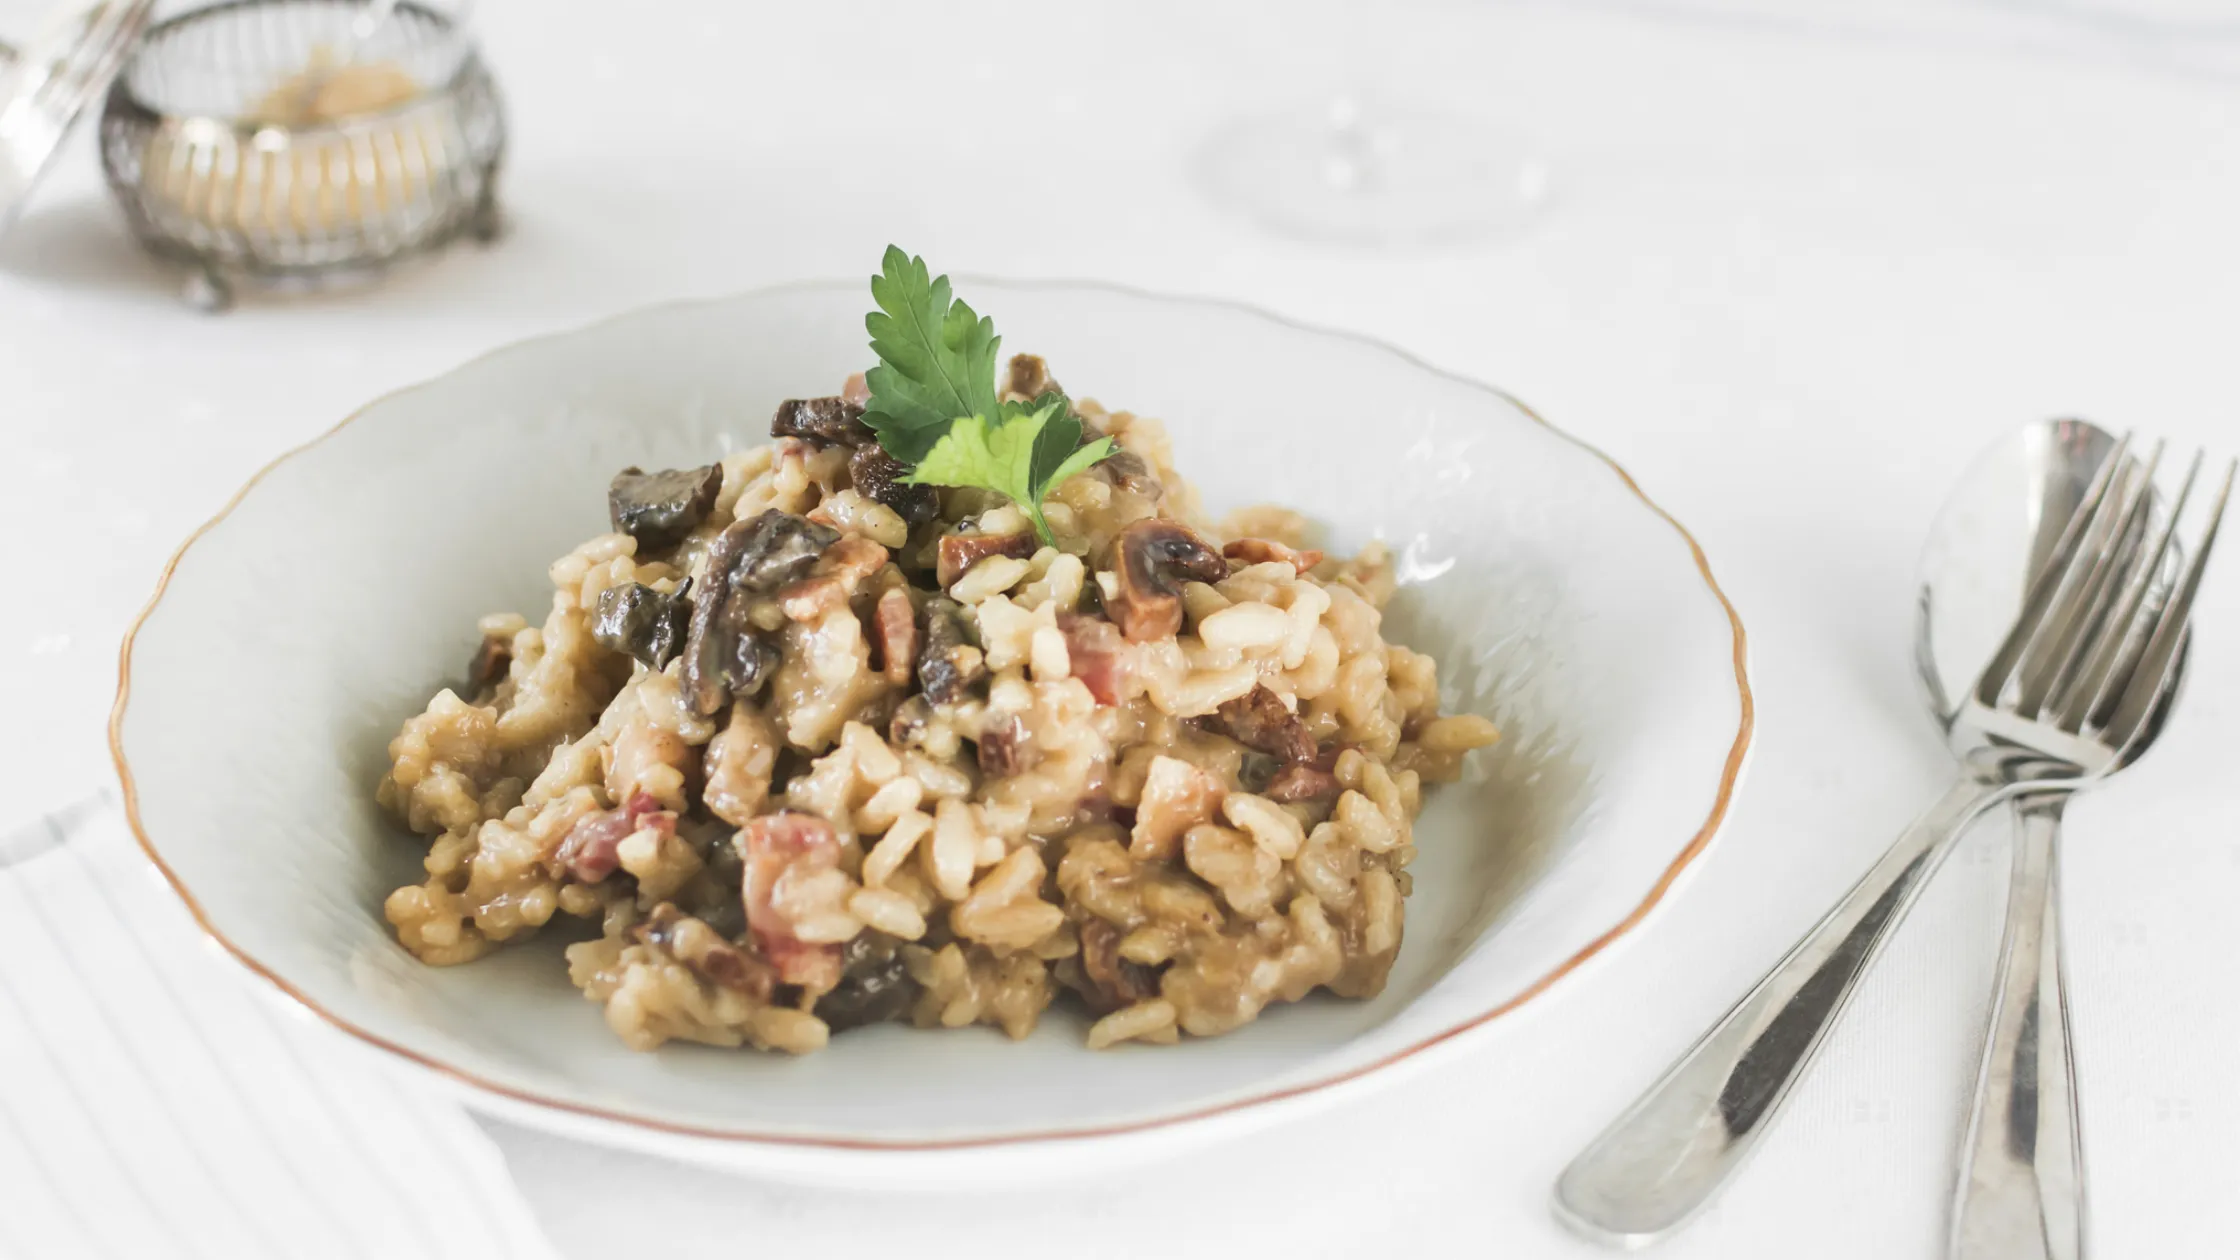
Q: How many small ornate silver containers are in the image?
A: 1